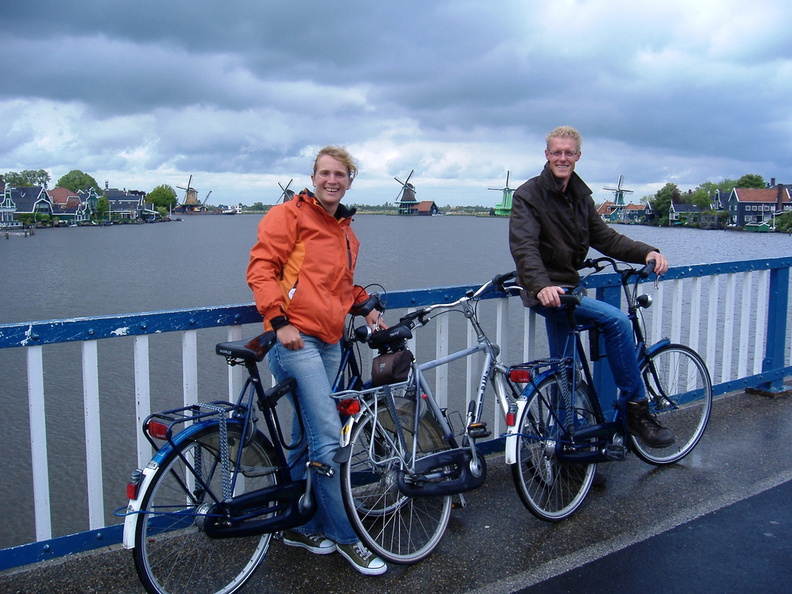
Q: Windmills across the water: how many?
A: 5